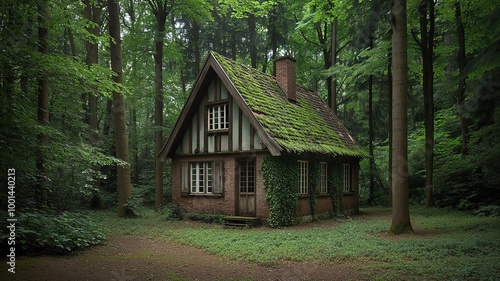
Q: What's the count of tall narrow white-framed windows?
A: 3